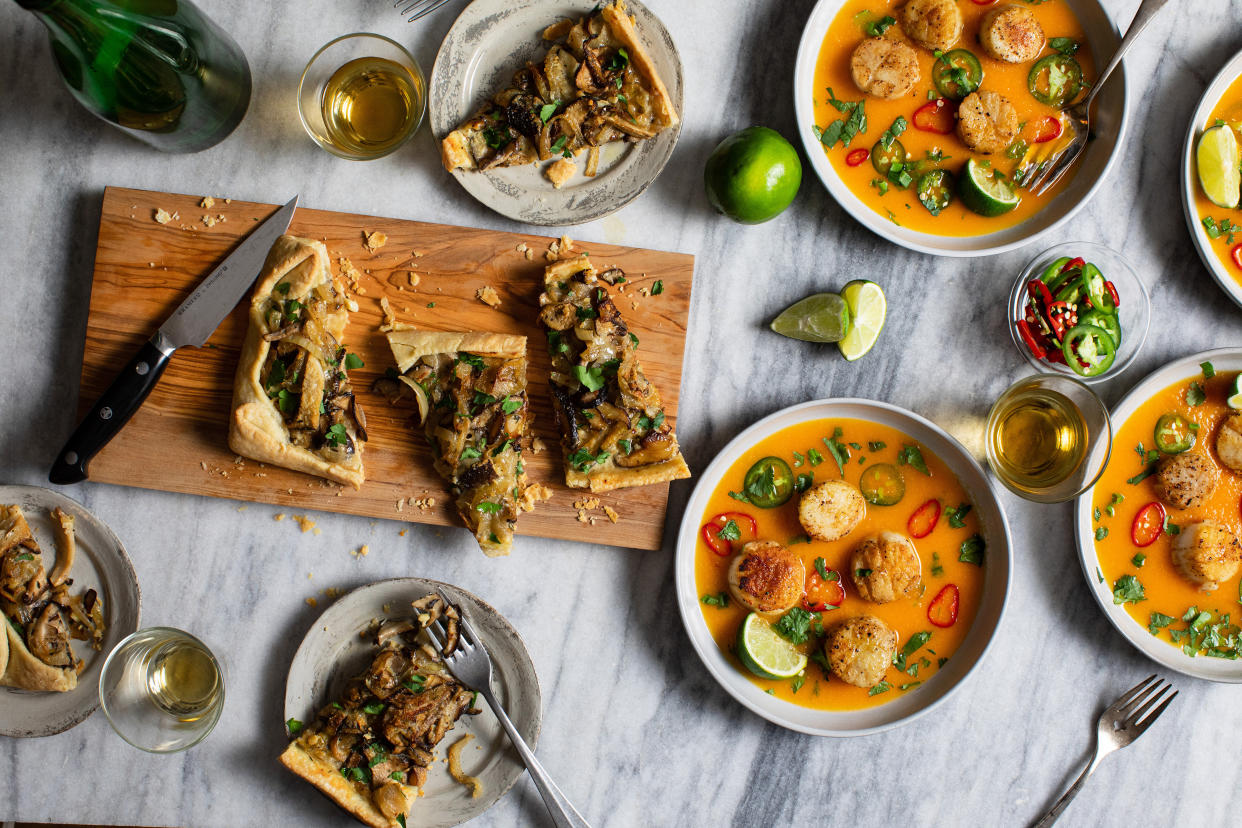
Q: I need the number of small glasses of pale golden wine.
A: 3